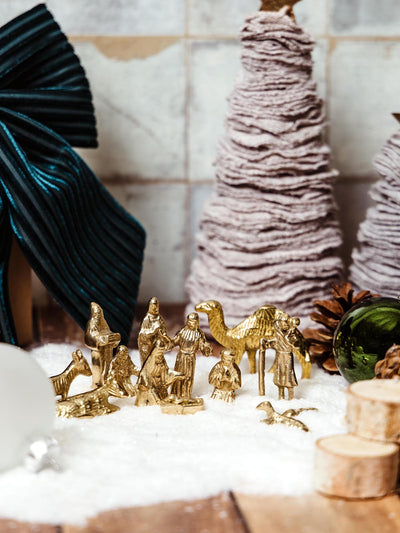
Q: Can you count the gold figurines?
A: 12